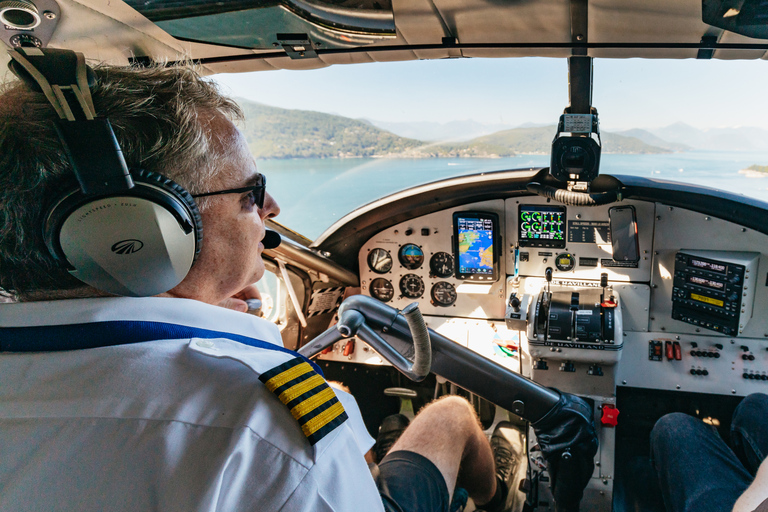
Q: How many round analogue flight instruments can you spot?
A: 6